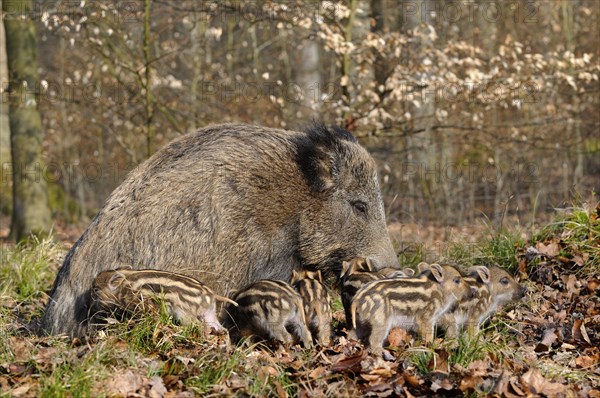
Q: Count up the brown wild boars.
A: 8